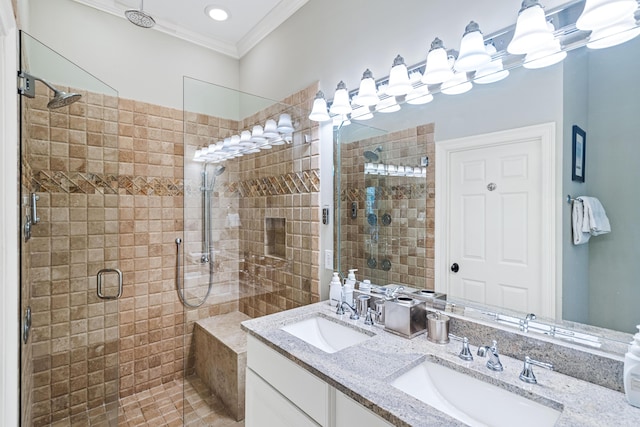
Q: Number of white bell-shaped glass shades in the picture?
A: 8